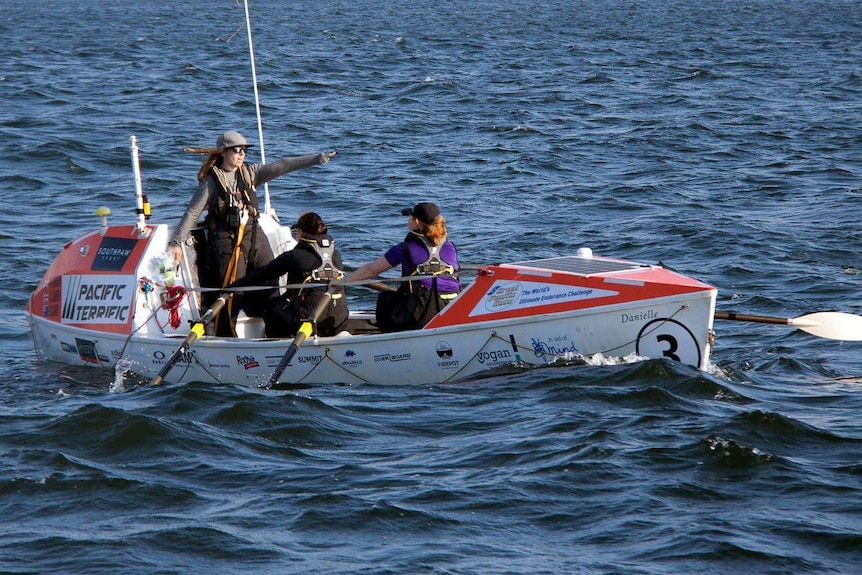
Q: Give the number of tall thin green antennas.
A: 0